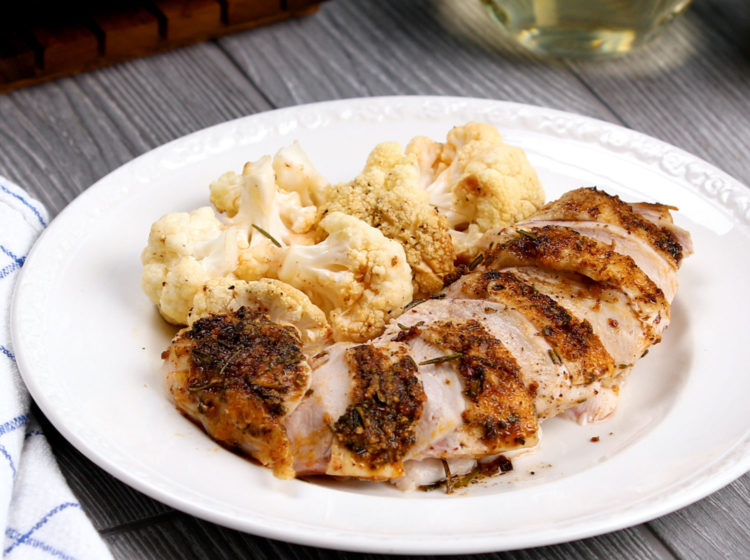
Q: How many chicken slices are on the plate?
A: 6